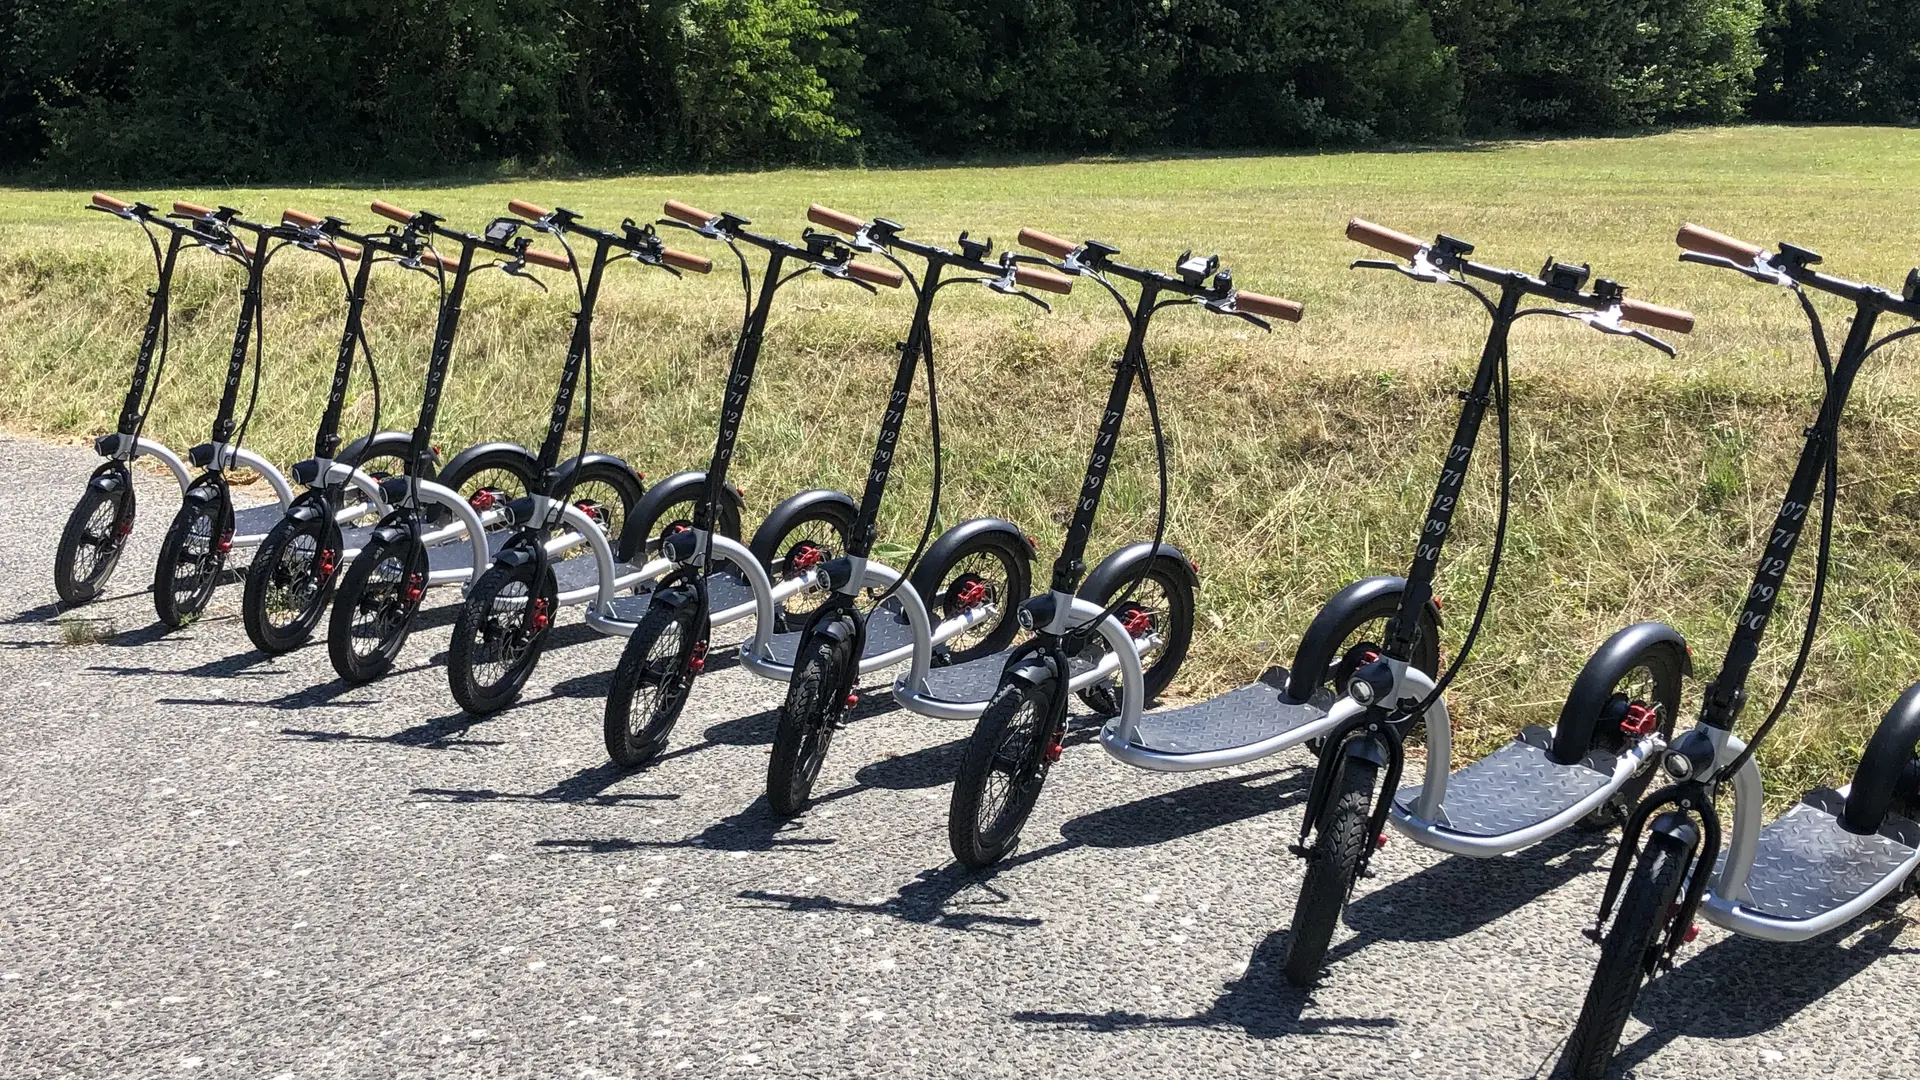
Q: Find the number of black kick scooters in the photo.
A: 10